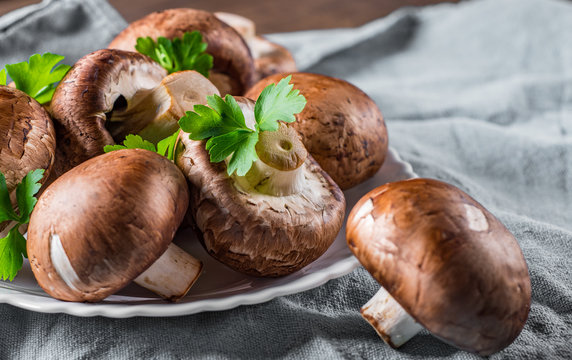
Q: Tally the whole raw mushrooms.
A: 8